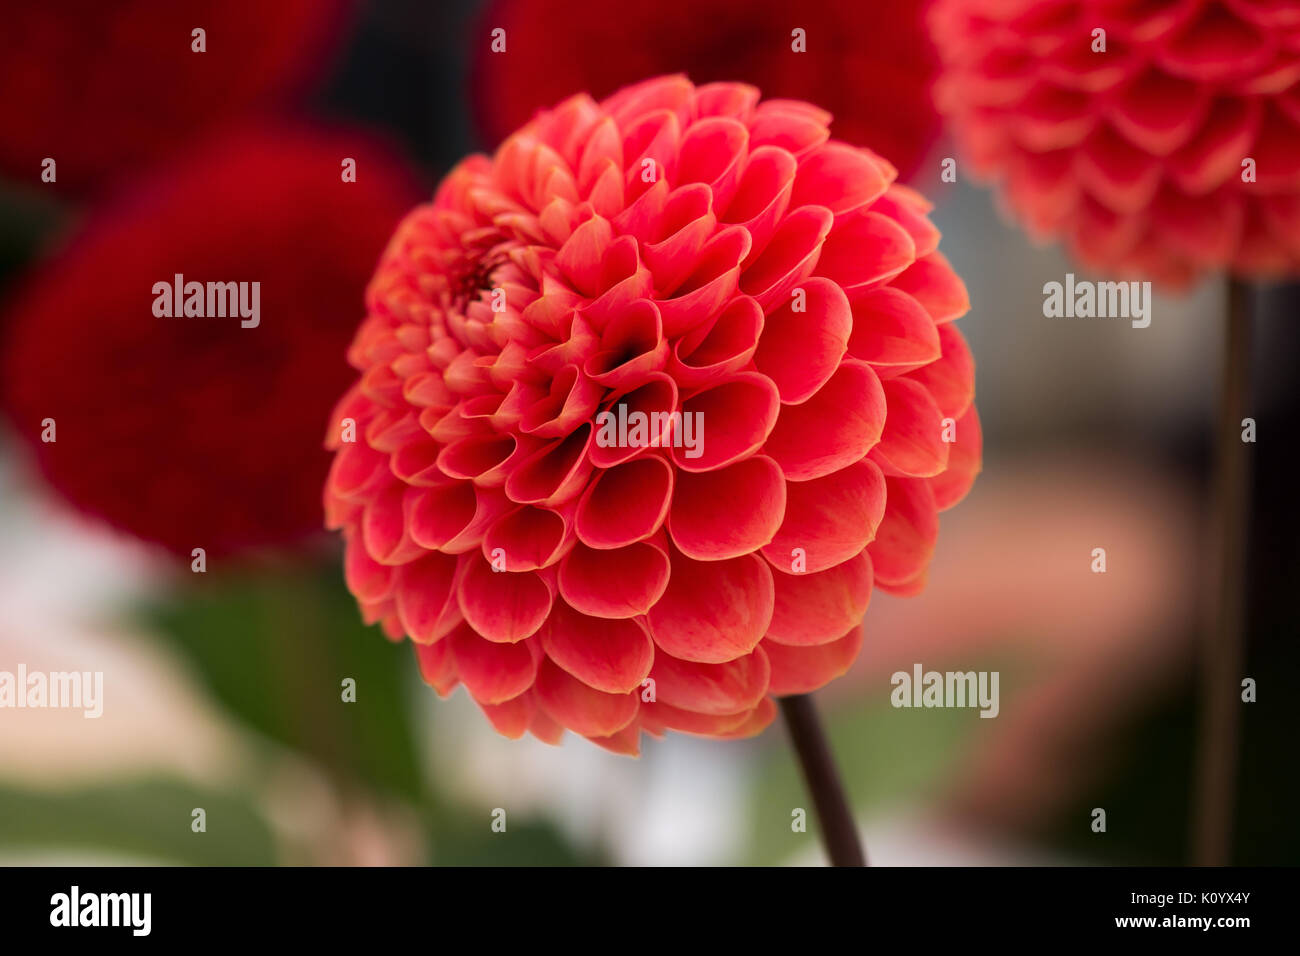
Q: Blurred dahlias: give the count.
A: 4